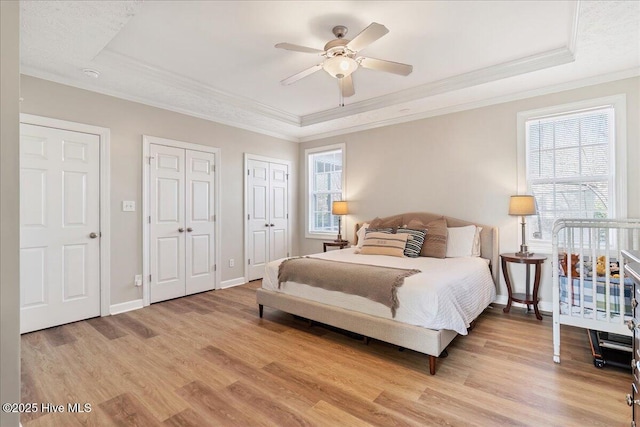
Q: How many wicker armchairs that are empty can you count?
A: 0